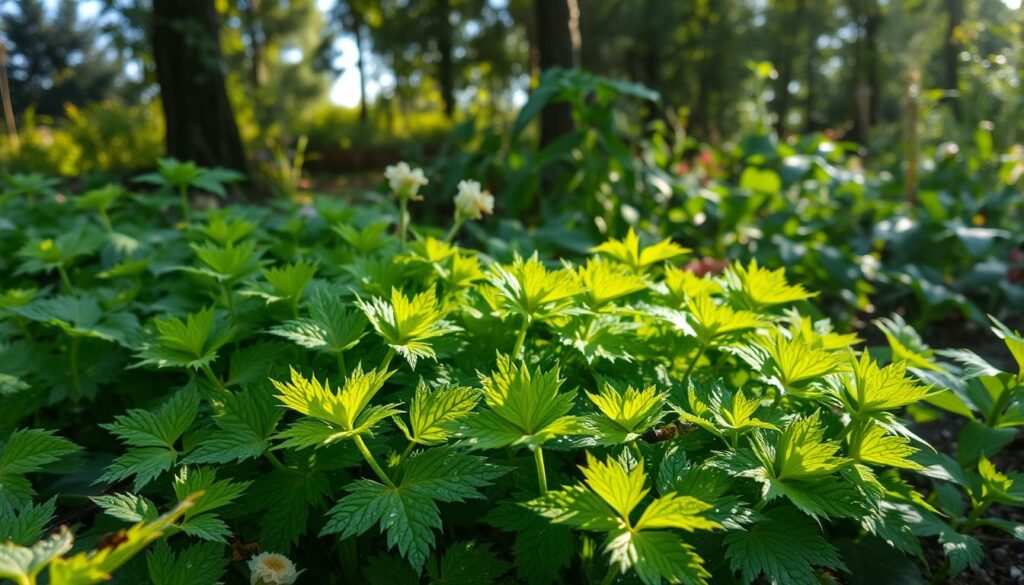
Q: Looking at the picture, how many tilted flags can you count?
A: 0